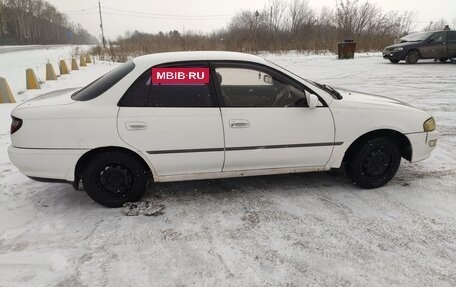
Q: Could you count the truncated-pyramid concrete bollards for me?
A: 7